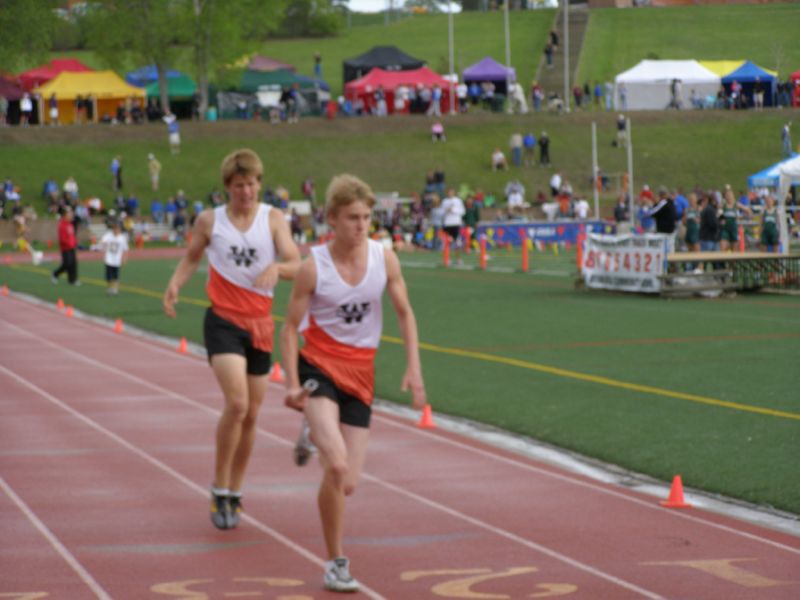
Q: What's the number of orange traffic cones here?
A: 8